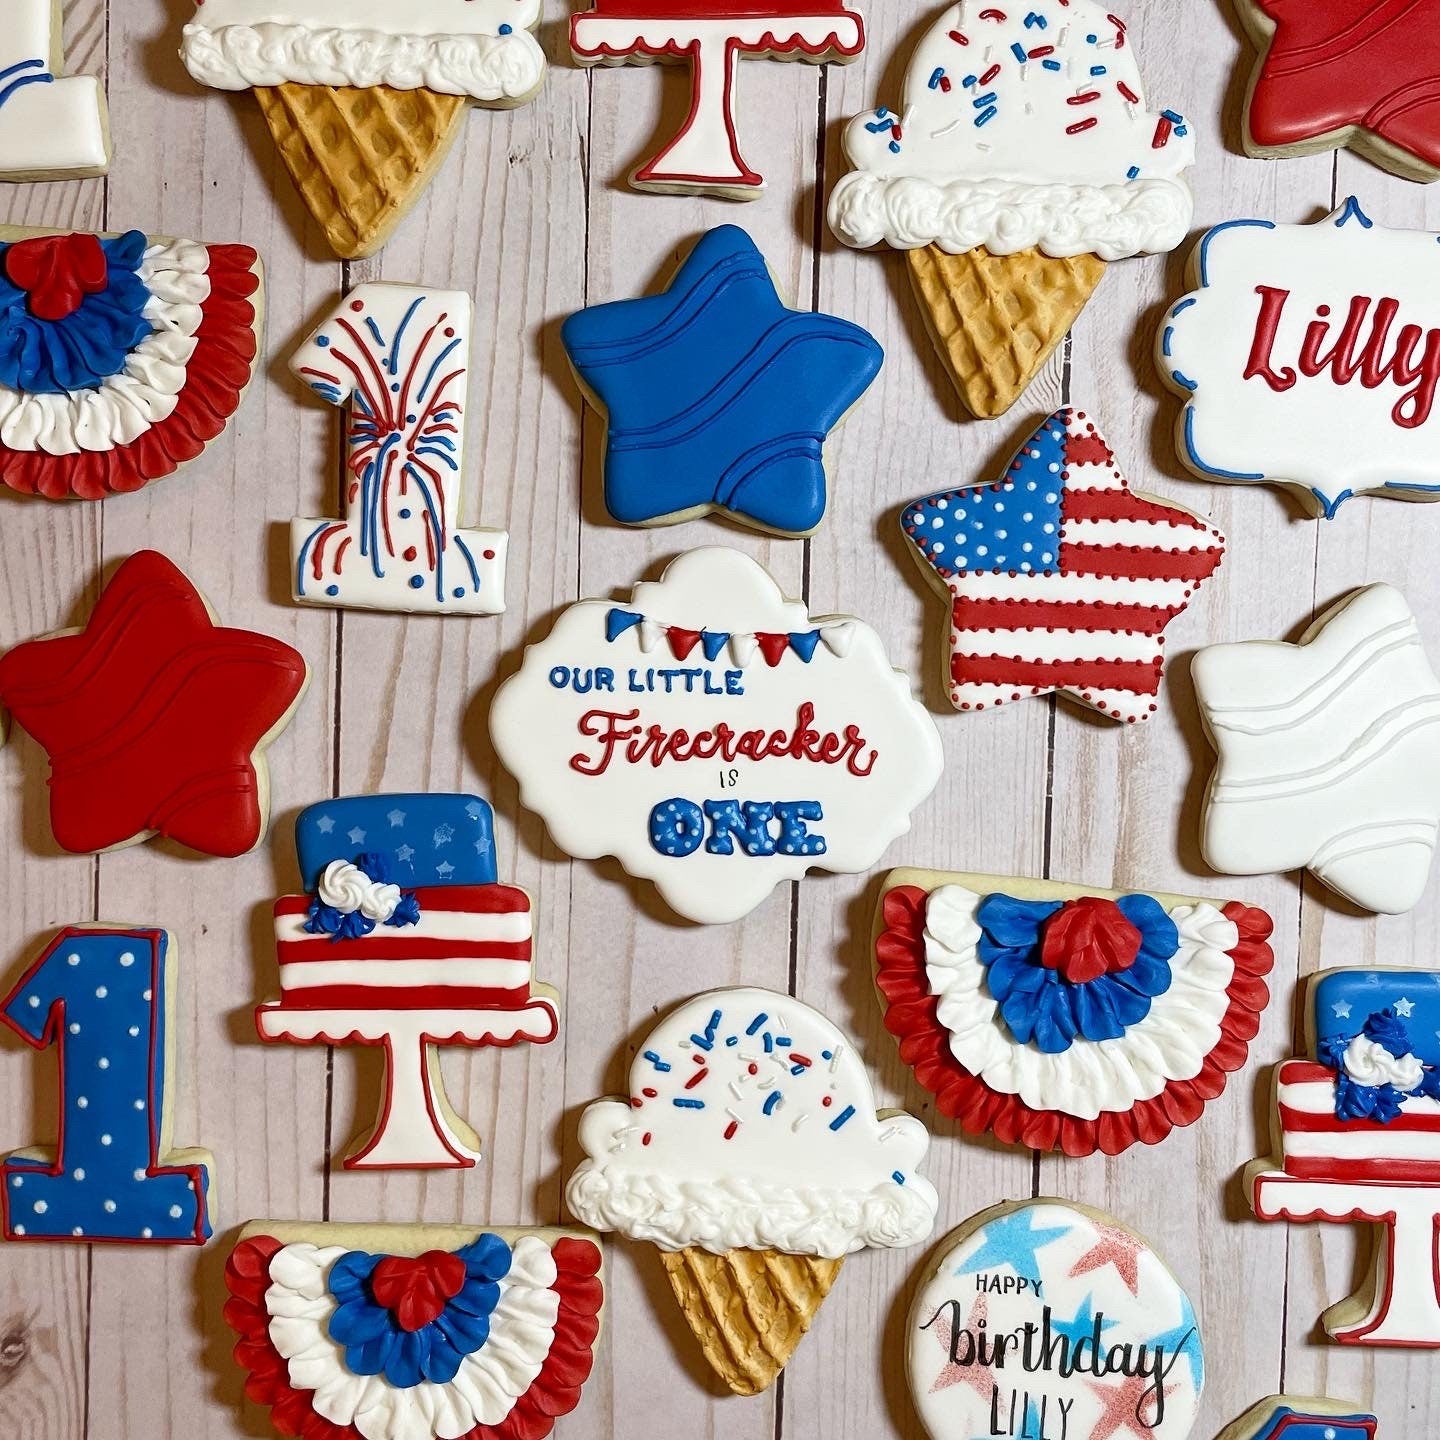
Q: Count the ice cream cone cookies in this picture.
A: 3